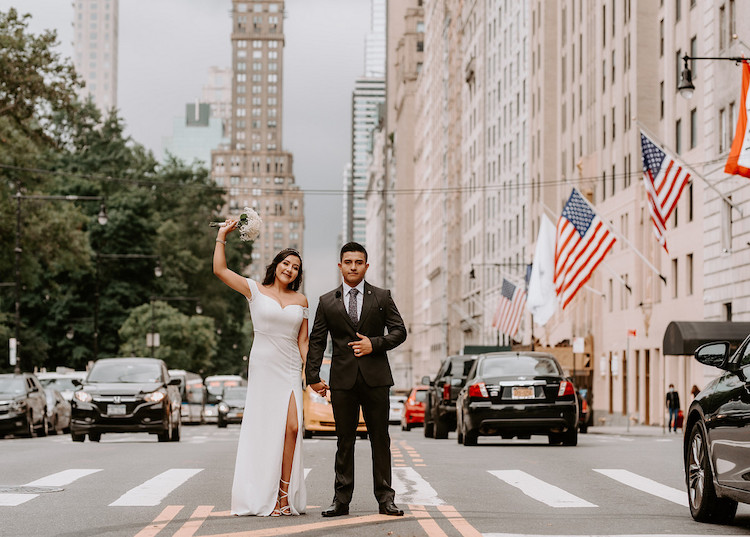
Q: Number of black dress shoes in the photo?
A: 2